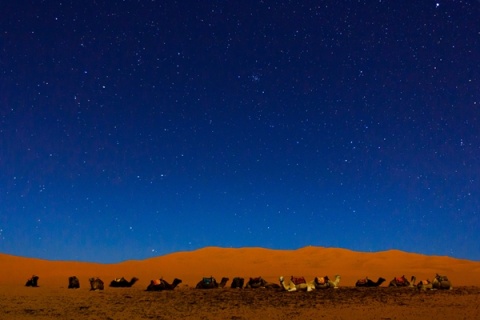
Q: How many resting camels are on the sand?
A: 14